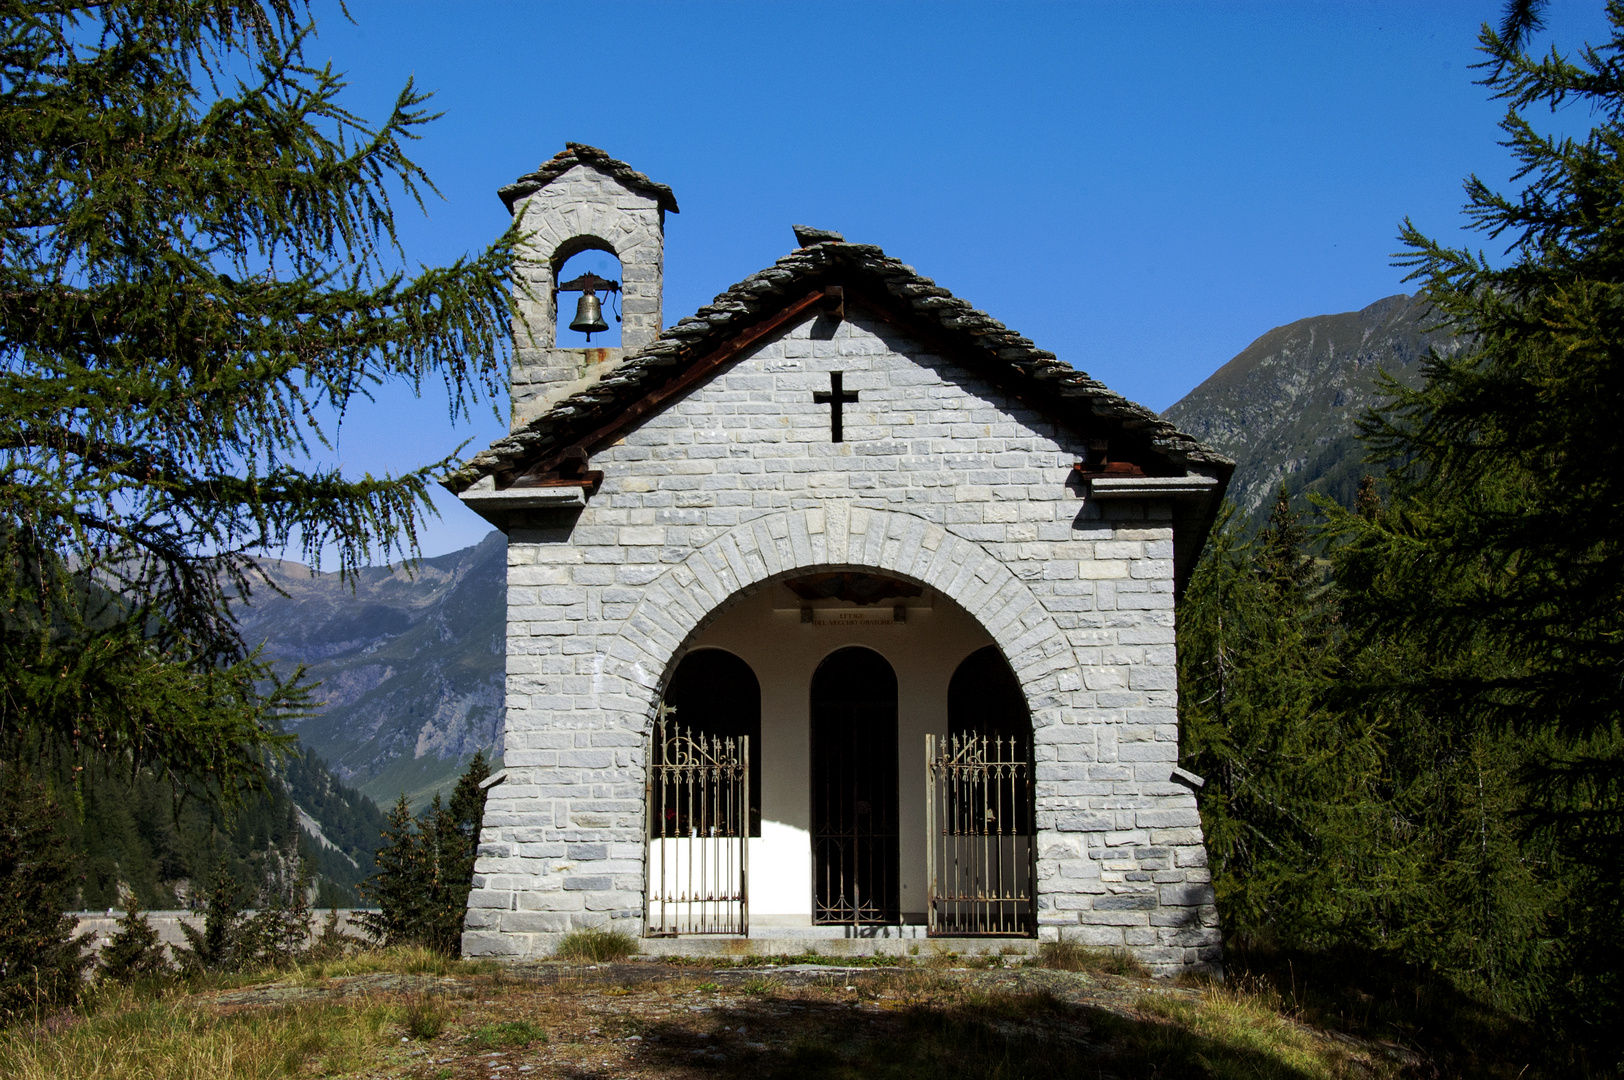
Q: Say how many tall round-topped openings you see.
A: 3